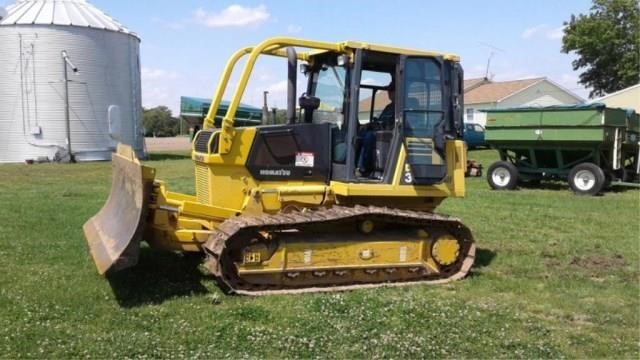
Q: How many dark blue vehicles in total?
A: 1